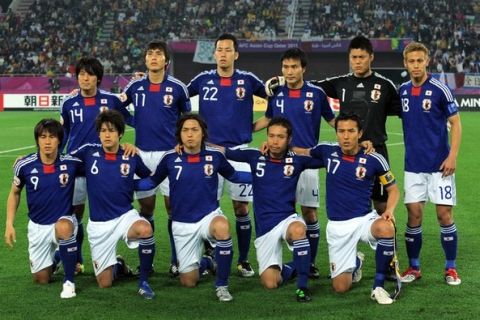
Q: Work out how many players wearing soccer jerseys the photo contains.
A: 11